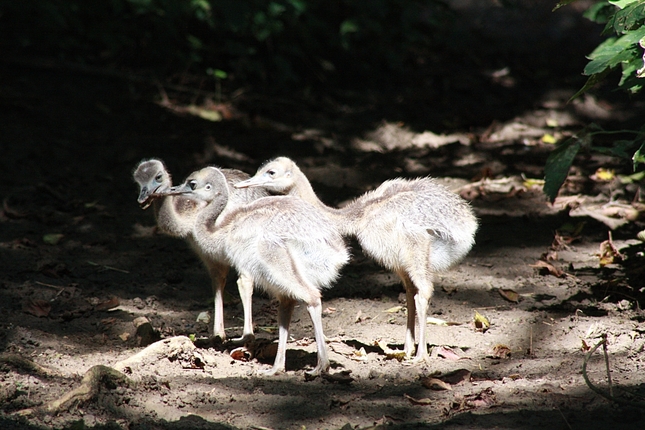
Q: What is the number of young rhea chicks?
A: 3